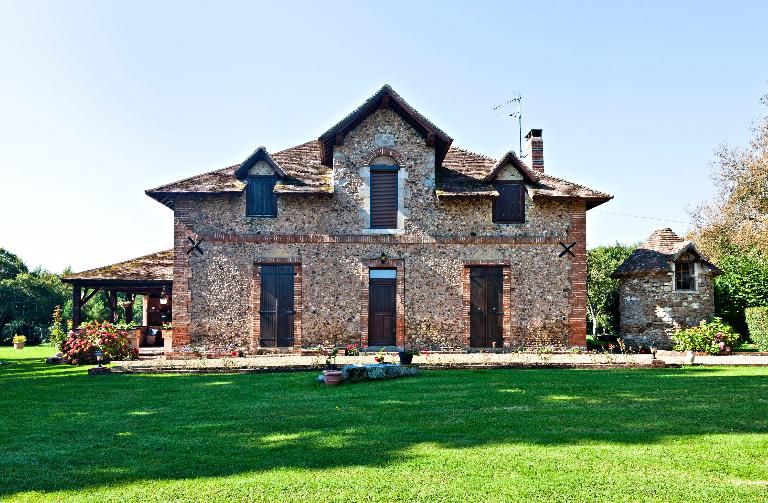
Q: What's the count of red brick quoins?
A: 2